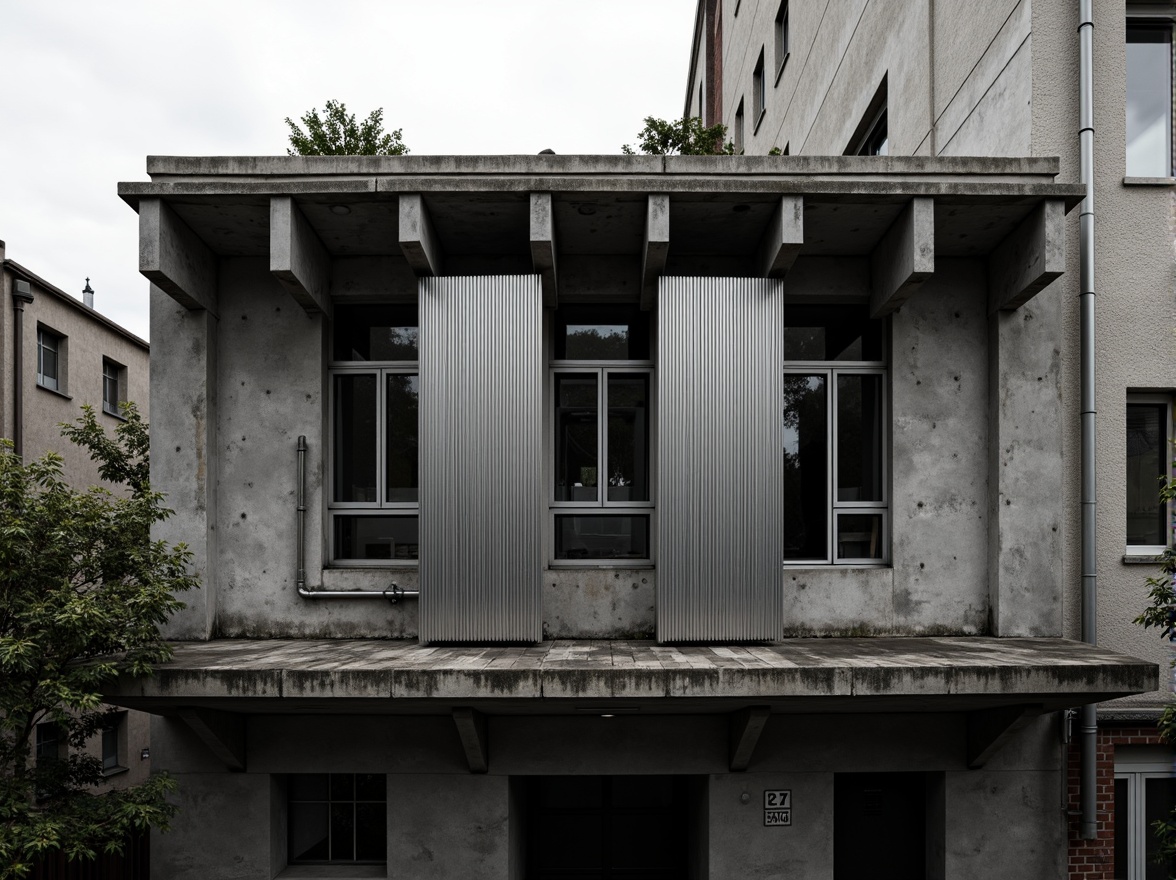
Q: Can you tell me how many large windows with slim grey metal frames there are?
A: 3